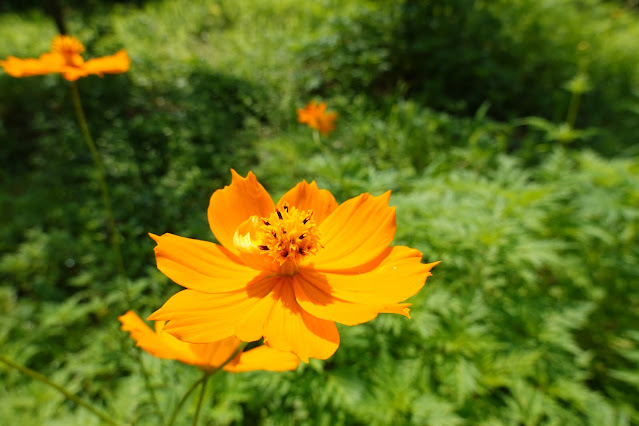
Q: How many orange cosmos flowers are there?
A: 4